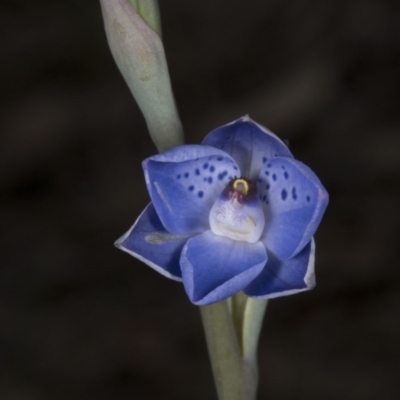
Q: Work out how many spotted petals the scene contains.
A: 2